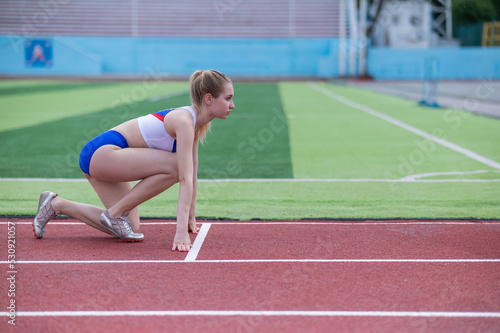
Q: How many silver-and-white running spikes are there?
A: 2